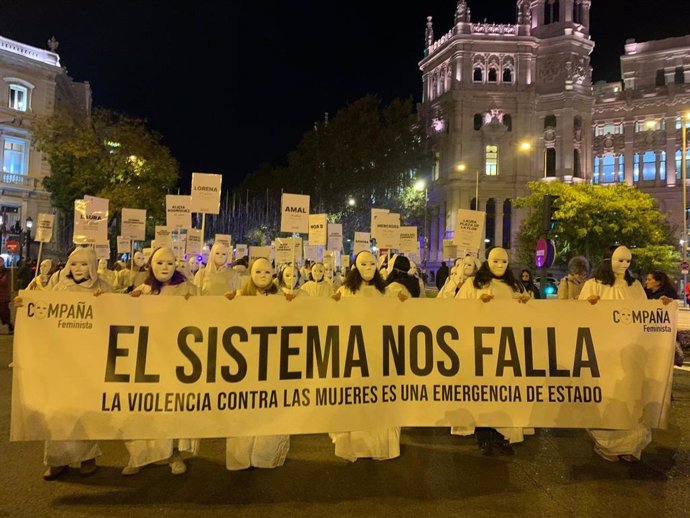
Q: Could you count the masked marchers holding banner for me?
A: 6